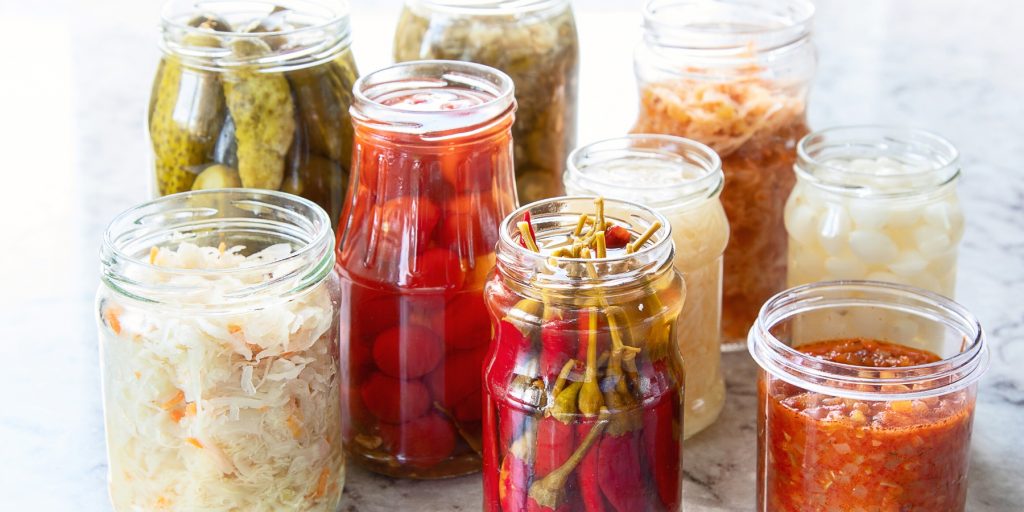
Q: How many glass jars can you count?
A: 9